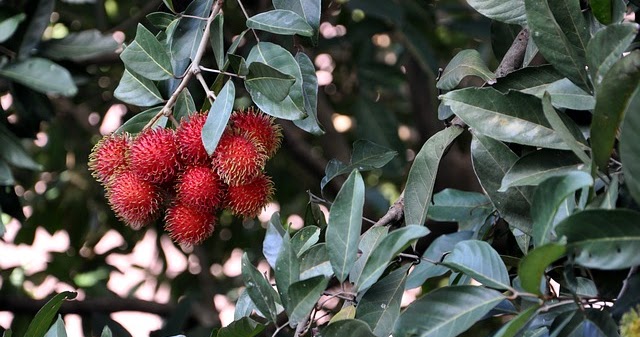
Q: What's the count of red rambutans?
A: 9